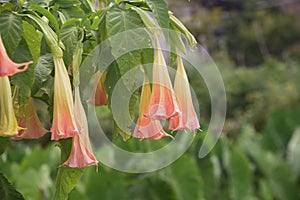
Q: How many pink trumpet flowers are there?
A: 8